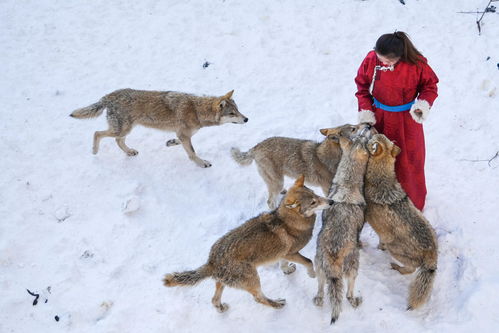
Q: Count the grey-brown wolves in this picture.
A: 5